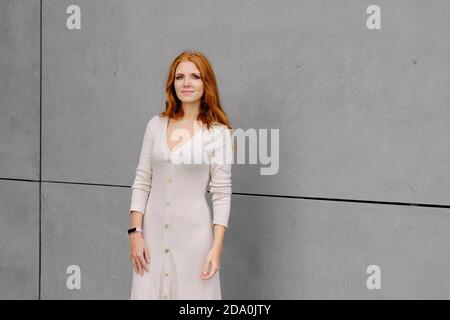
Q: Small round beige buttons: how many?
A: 7